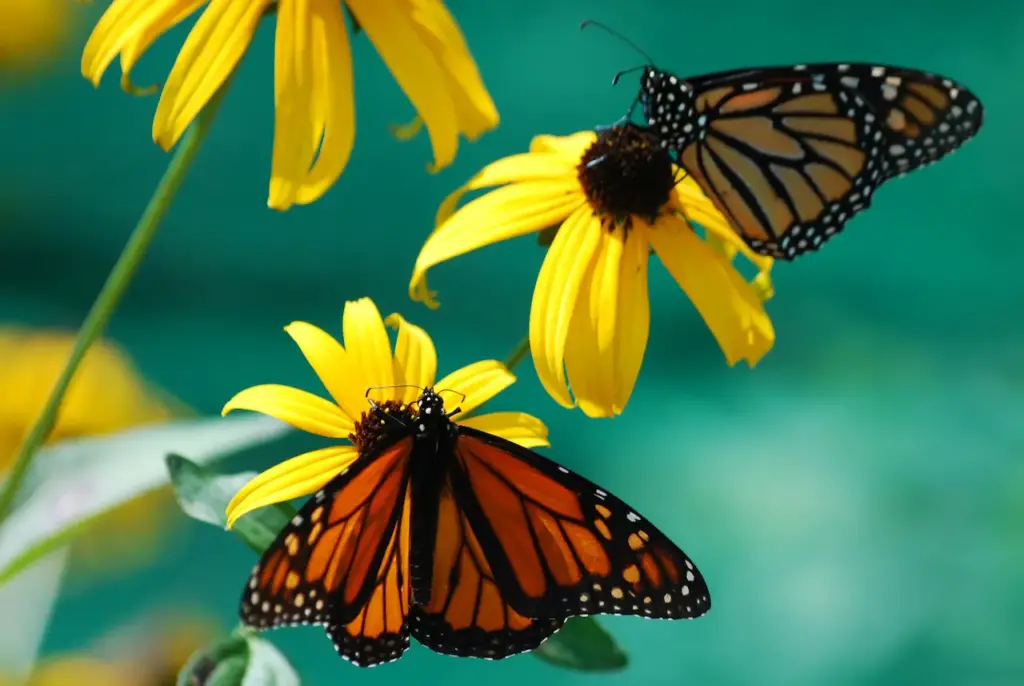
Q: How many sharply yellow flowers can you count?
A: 3